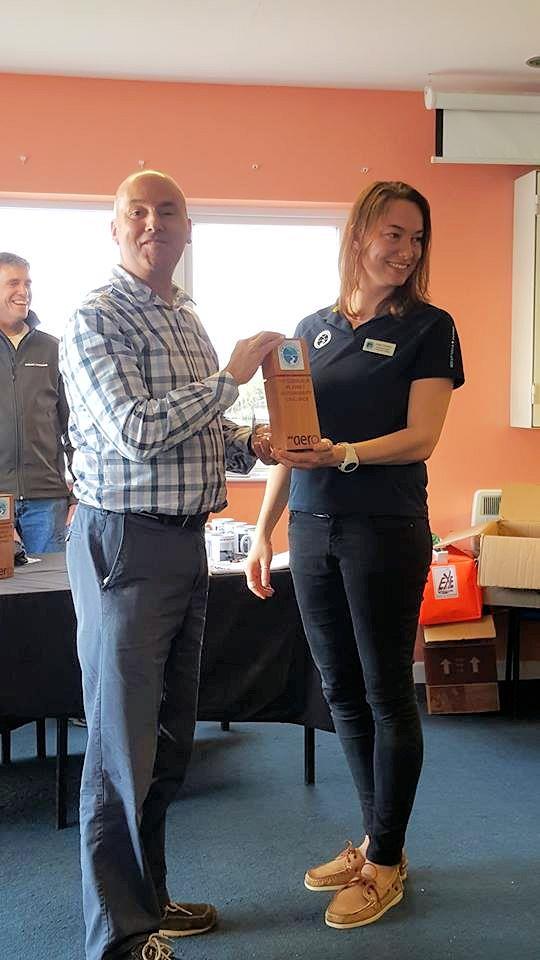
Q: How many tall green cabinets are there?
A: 0